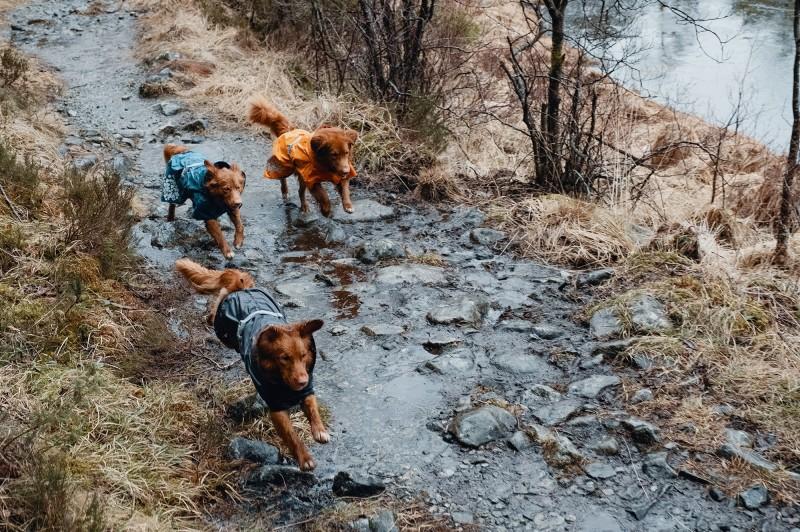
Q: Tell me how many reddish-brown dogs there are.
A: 3